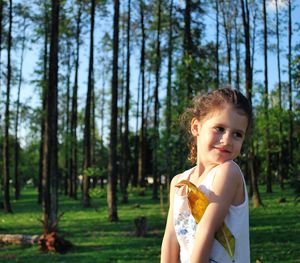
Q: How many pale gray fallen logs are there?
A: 1